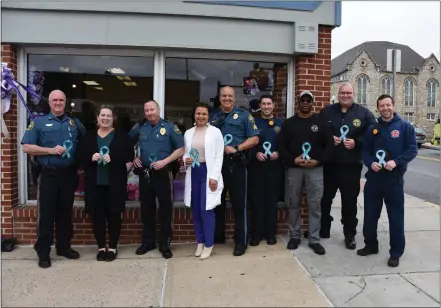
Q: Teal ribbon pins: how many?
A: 9